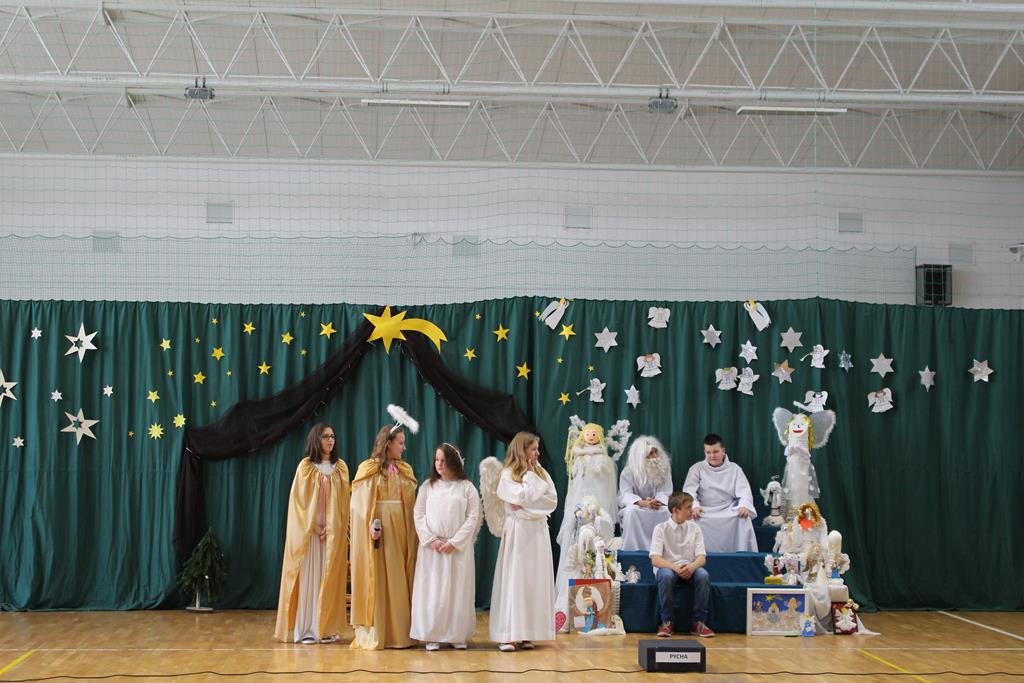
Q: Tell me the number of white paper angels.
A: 10